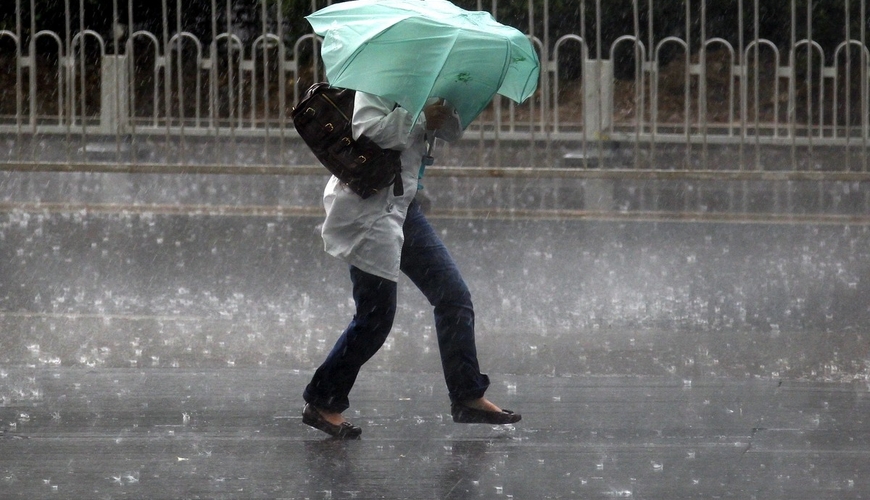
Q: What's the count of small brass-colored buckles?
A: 4